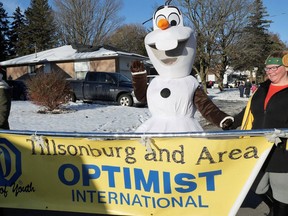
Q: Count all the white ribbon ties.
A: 3